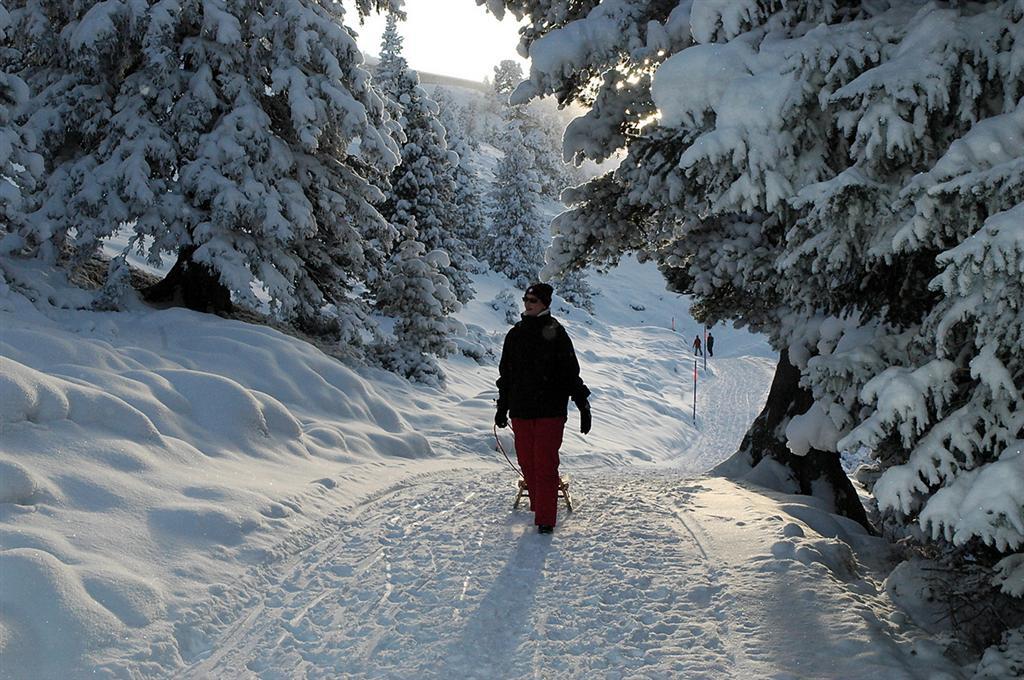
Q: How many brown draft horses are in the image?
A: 0